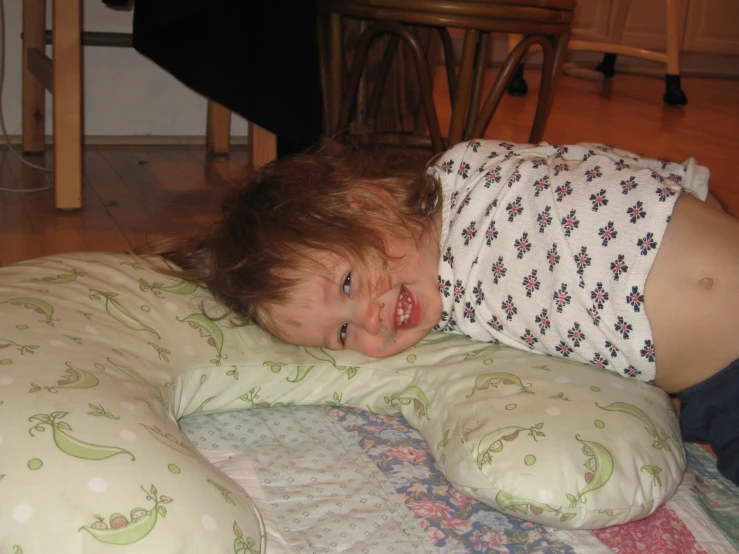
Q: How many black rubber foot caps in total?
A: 3